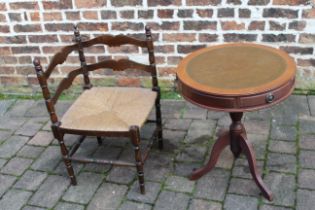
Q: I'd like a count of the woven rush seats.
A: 1